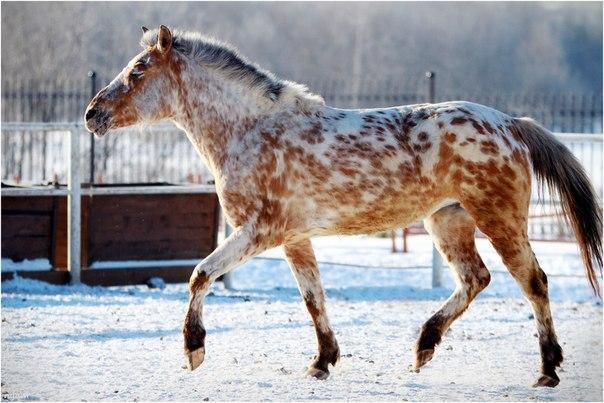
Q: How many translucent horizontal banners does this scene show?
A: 0